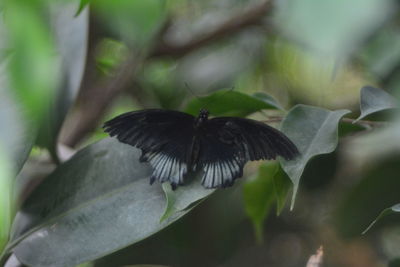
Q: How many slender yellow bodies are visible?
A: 0